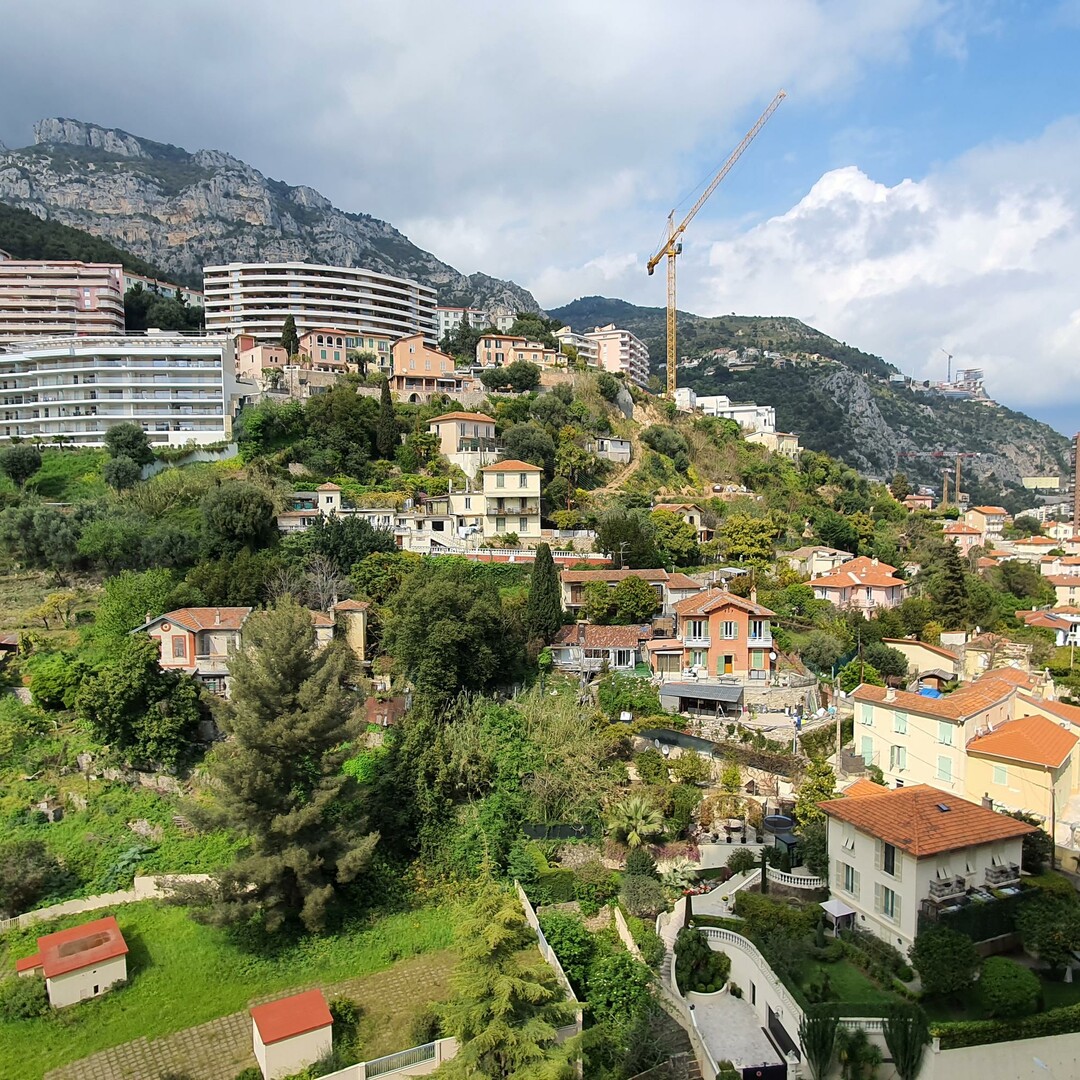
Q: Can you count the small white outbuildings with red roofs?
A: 2